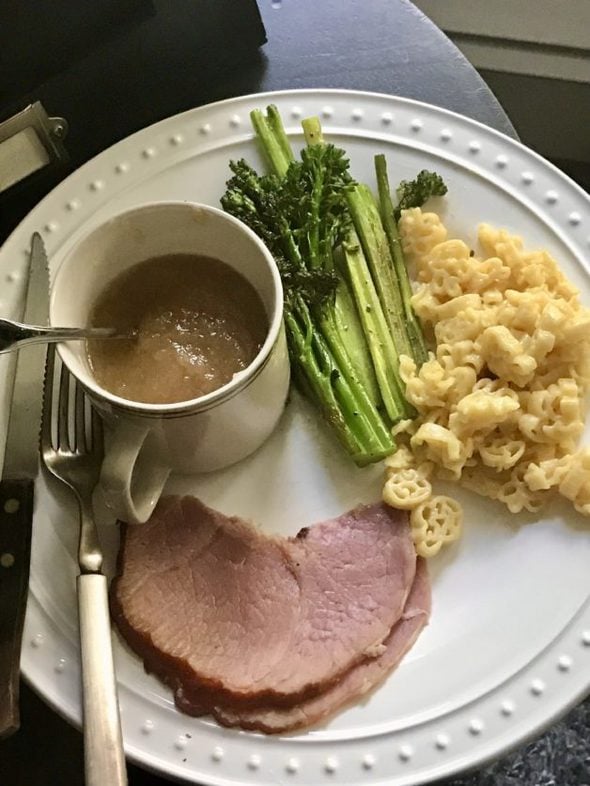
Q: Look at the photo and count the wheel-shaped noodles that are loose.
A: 2